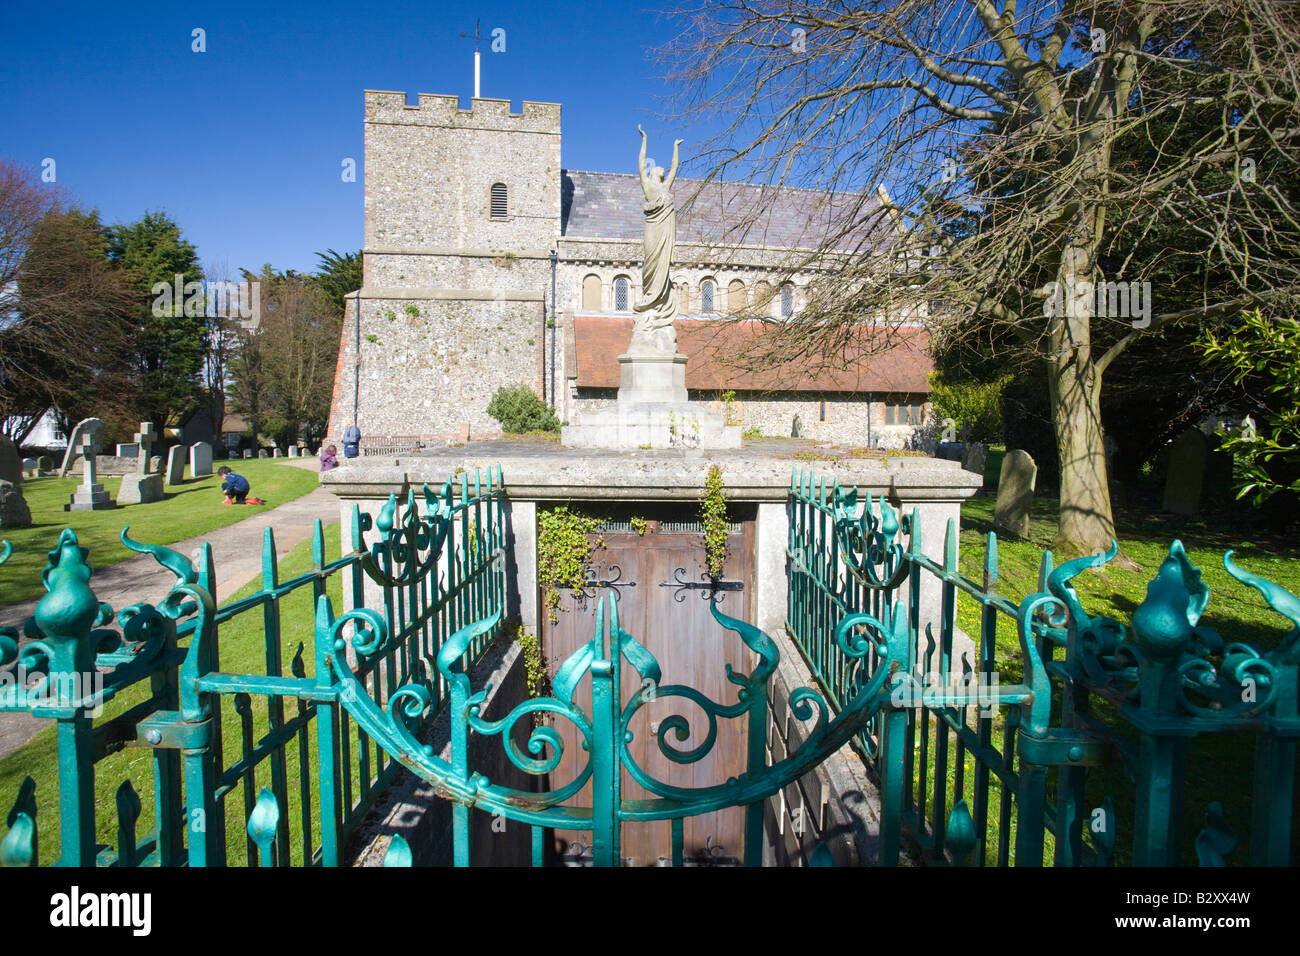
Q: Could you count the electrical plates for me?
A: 0